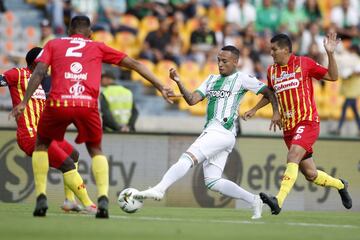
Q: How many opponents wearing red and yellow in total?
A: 3